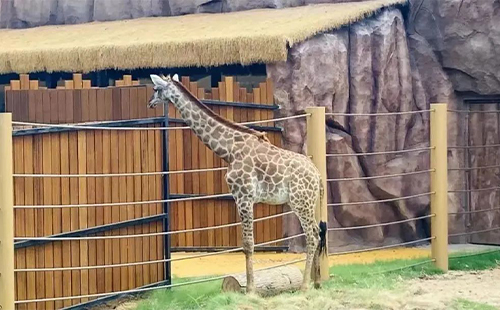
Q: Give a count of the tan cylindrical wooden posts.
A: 3